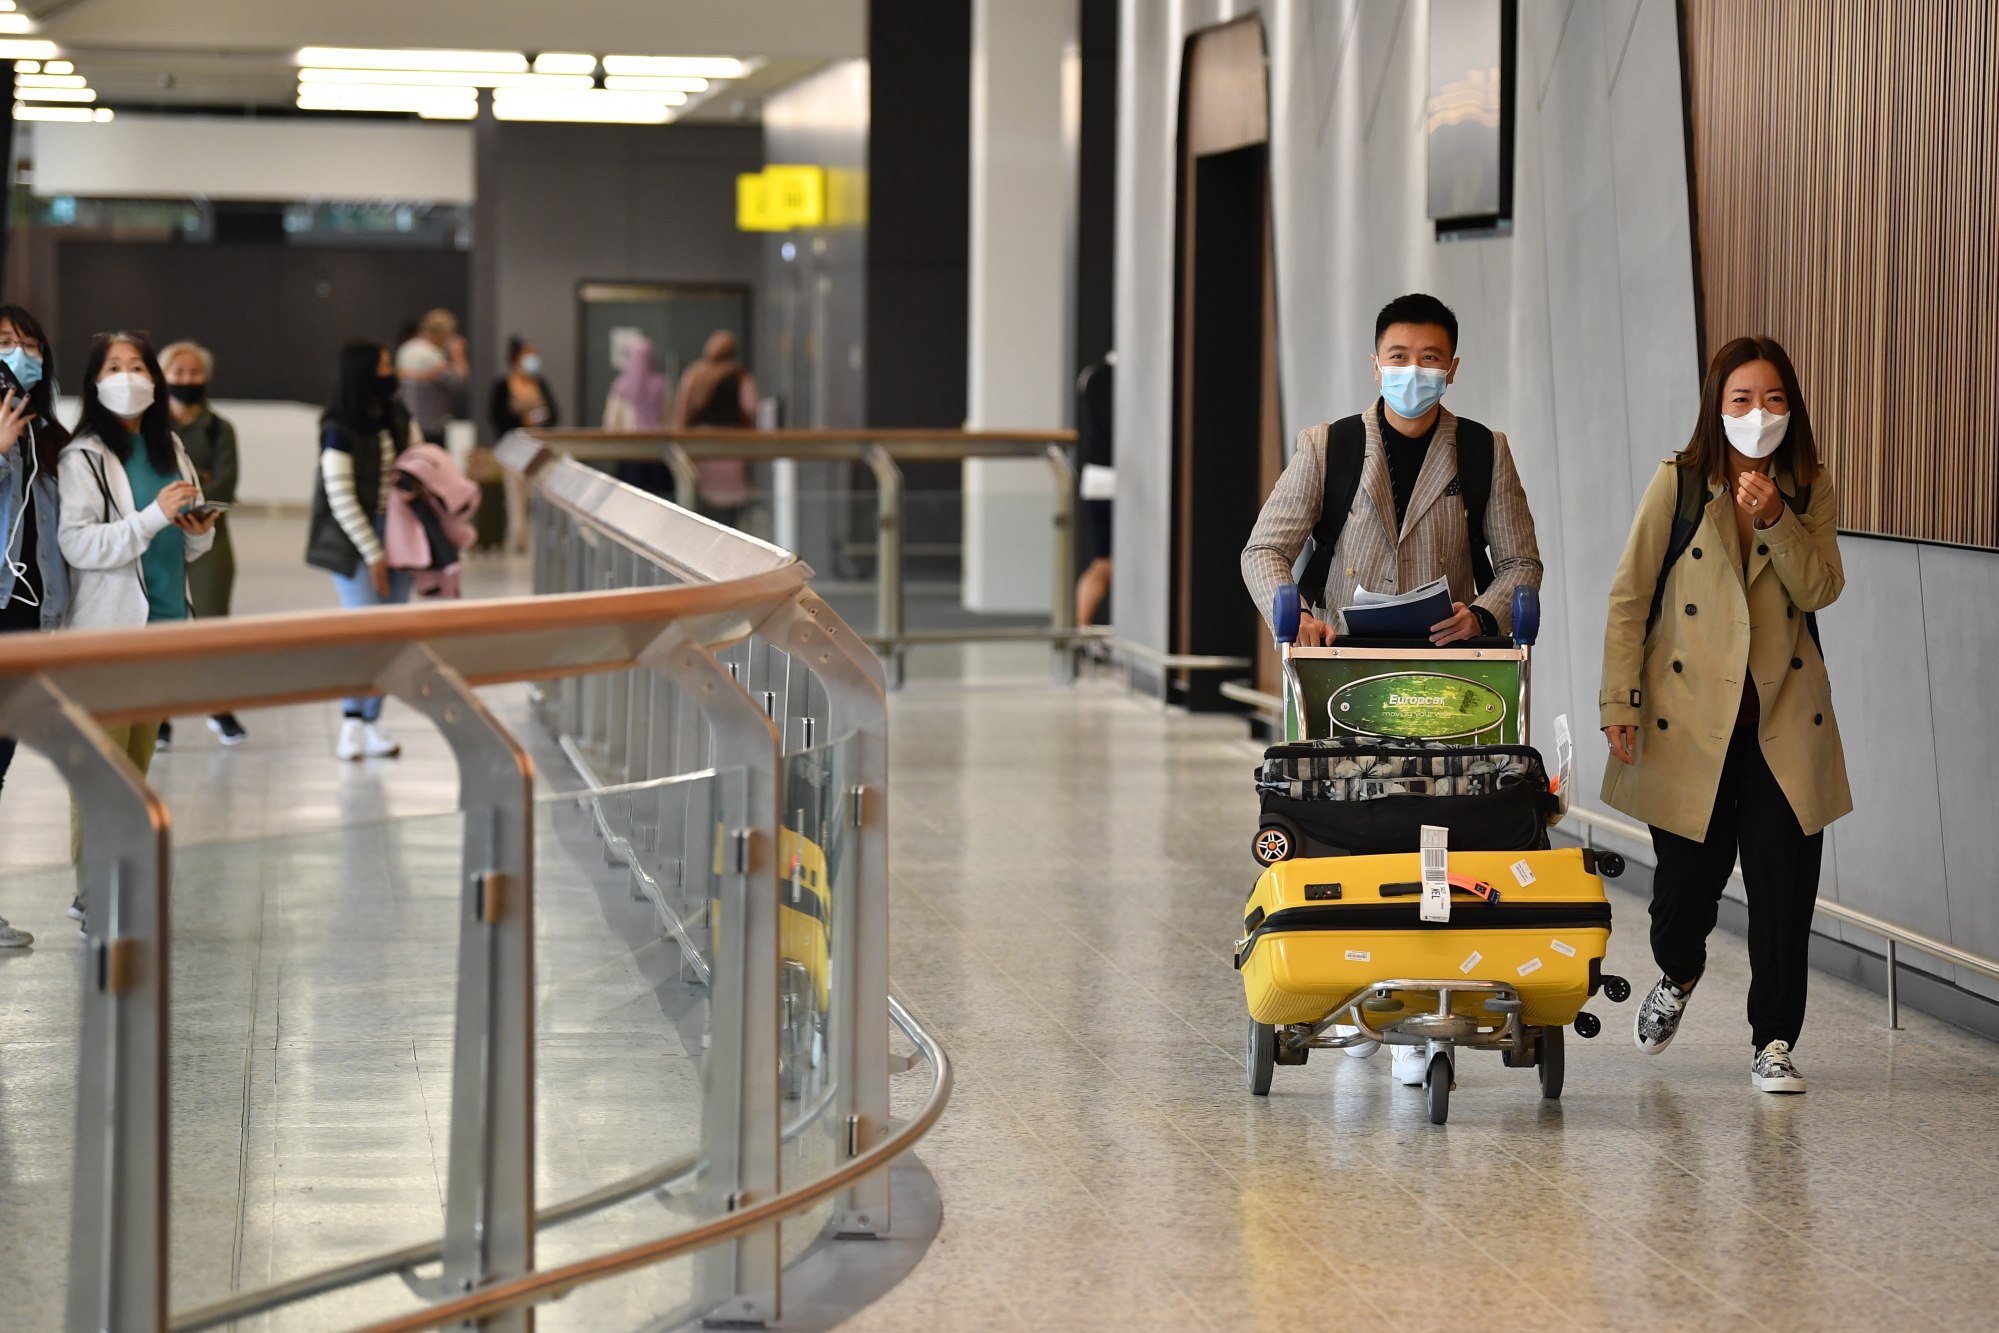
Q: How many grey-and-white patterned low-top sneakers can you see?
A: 2